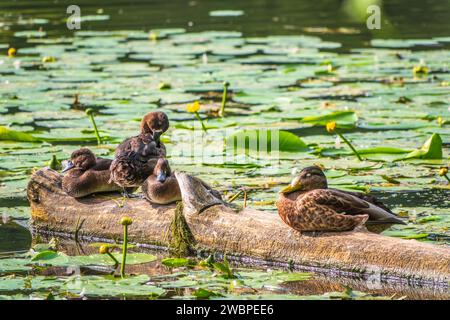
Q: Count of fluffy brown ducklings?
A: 3